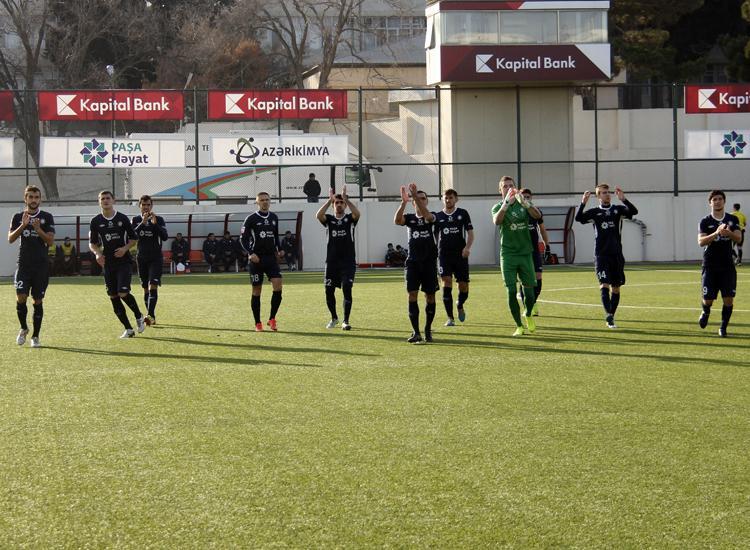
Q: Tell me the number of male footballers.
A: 11